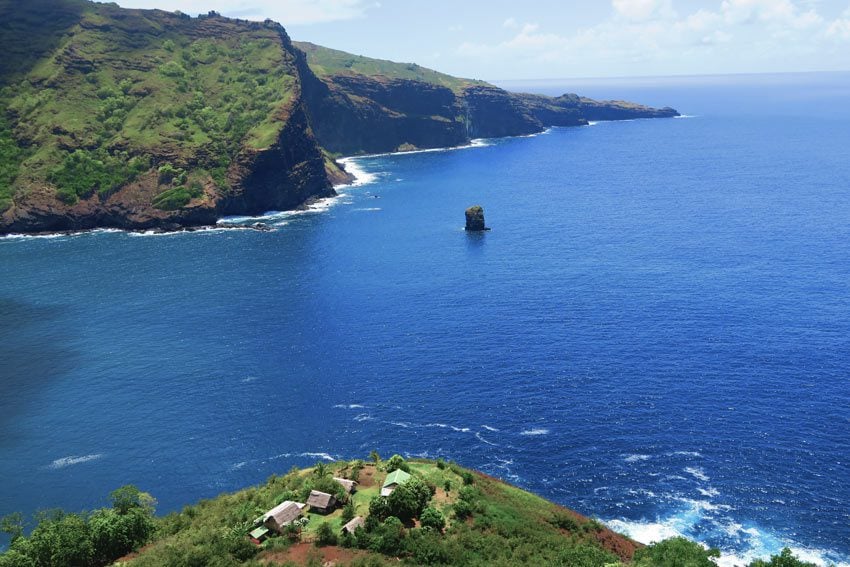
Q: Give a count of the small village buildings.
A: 6